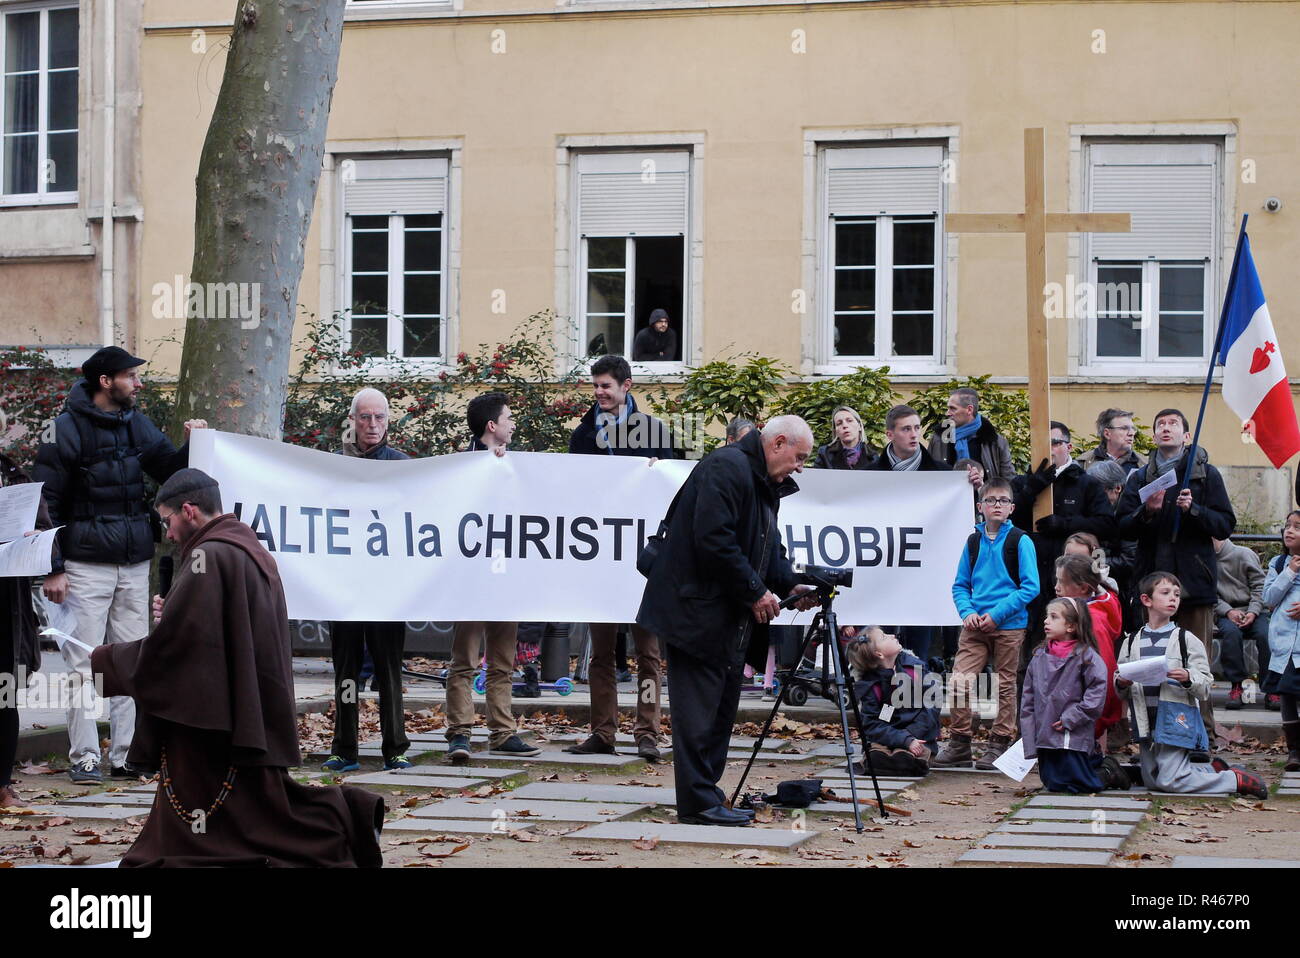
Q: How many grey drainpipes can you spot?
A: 1